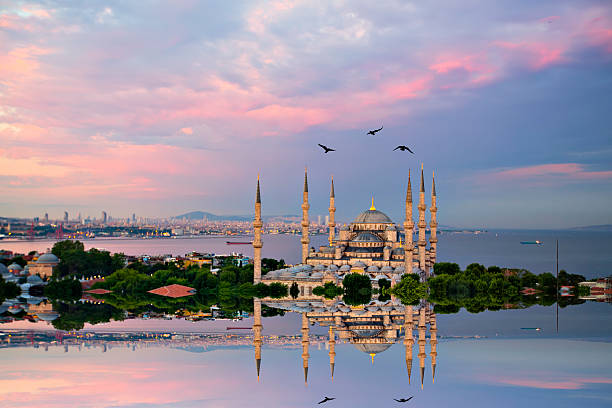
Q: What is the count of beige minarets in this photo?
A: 6